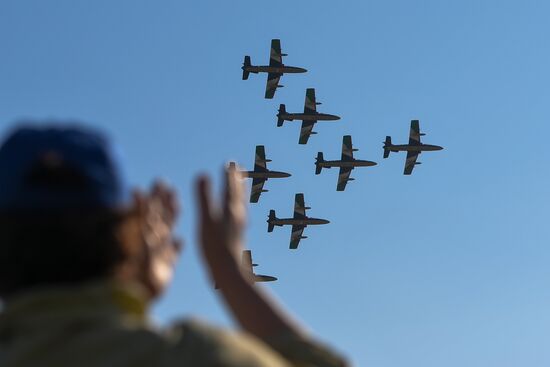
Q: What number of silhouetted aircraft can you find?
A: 7